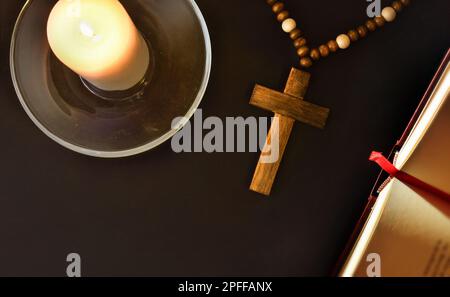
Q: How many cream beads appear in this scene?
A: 3